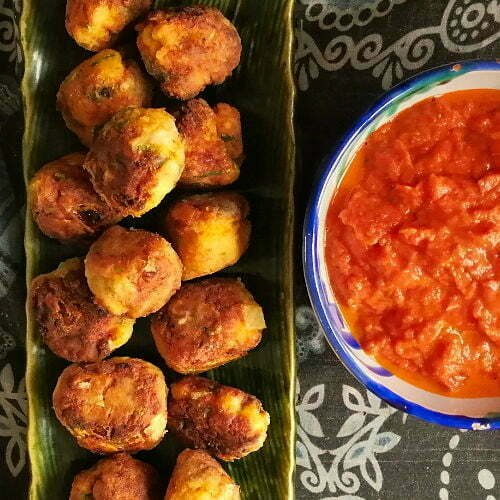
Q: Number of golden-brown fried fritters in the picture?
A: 14